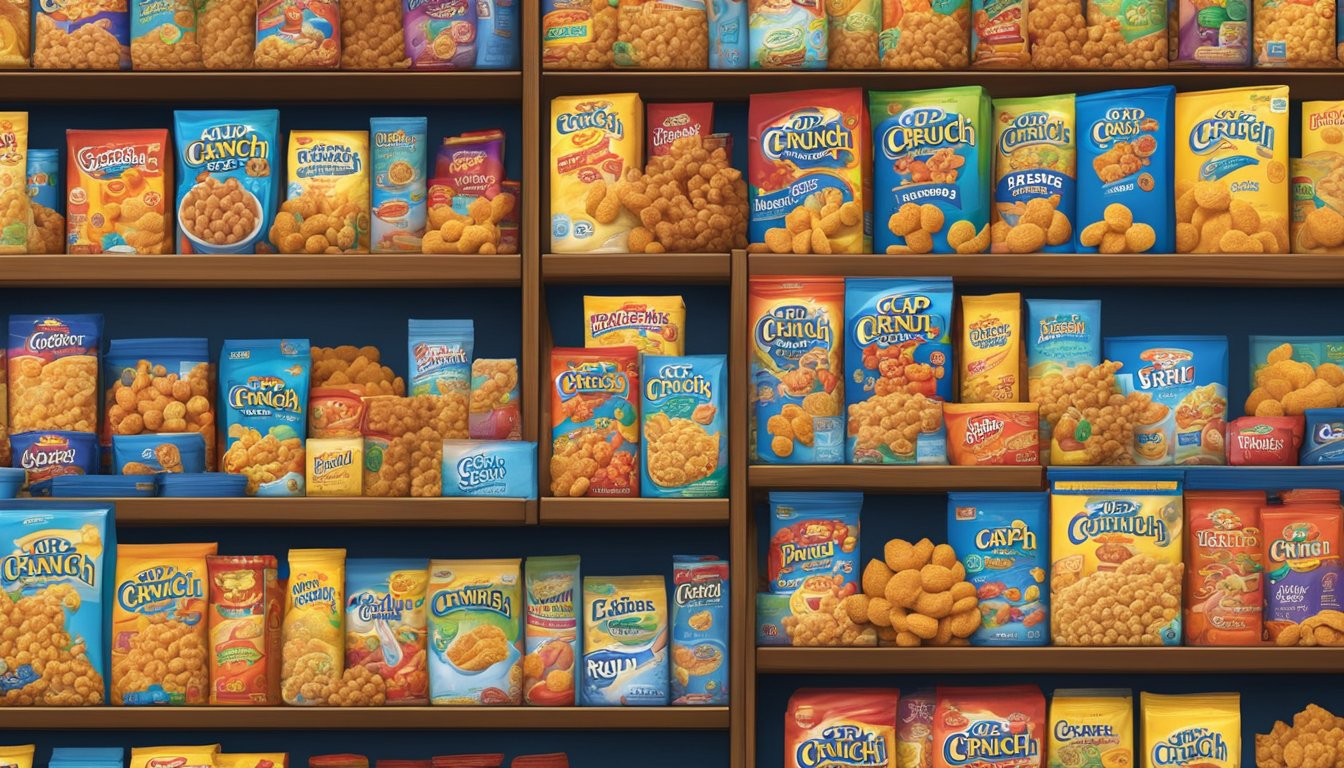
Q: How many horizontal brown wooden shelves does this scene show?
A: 10